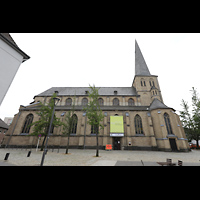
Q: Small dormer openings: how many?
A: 3